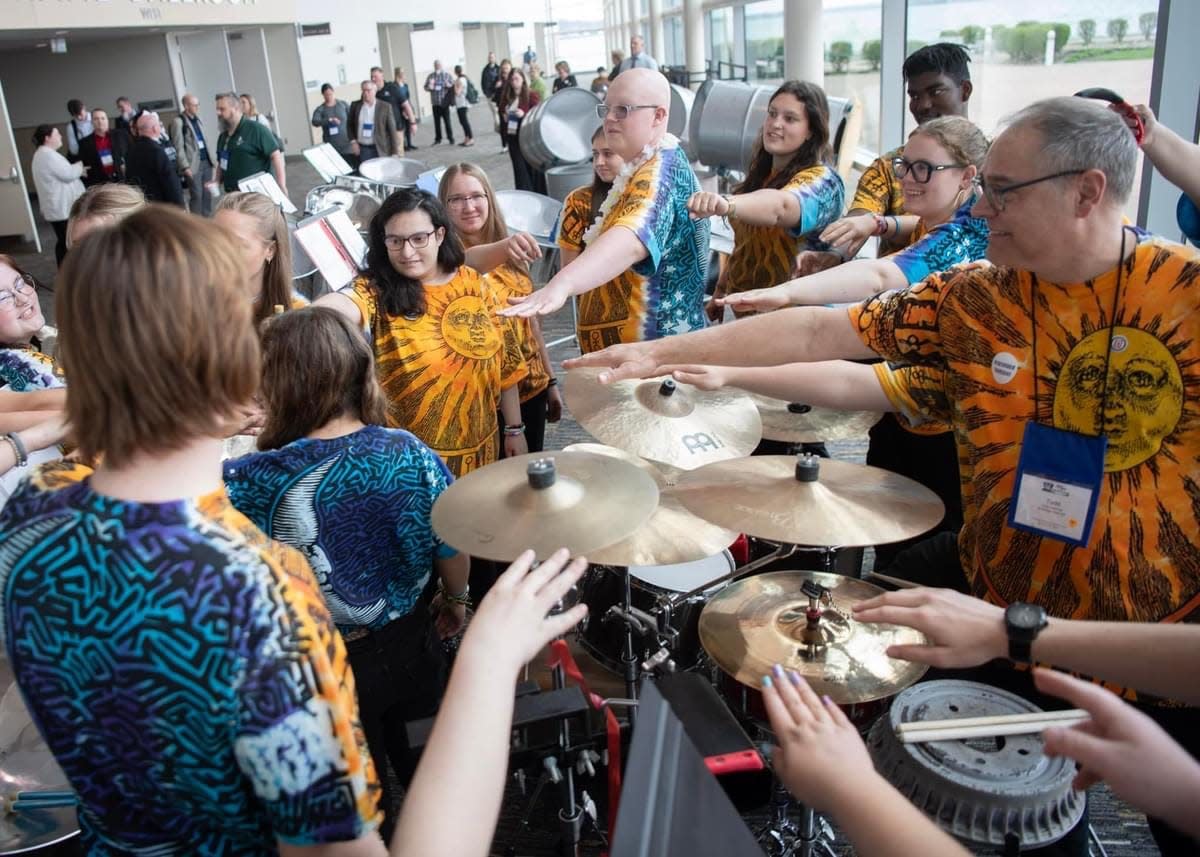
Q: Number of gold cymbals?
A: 6